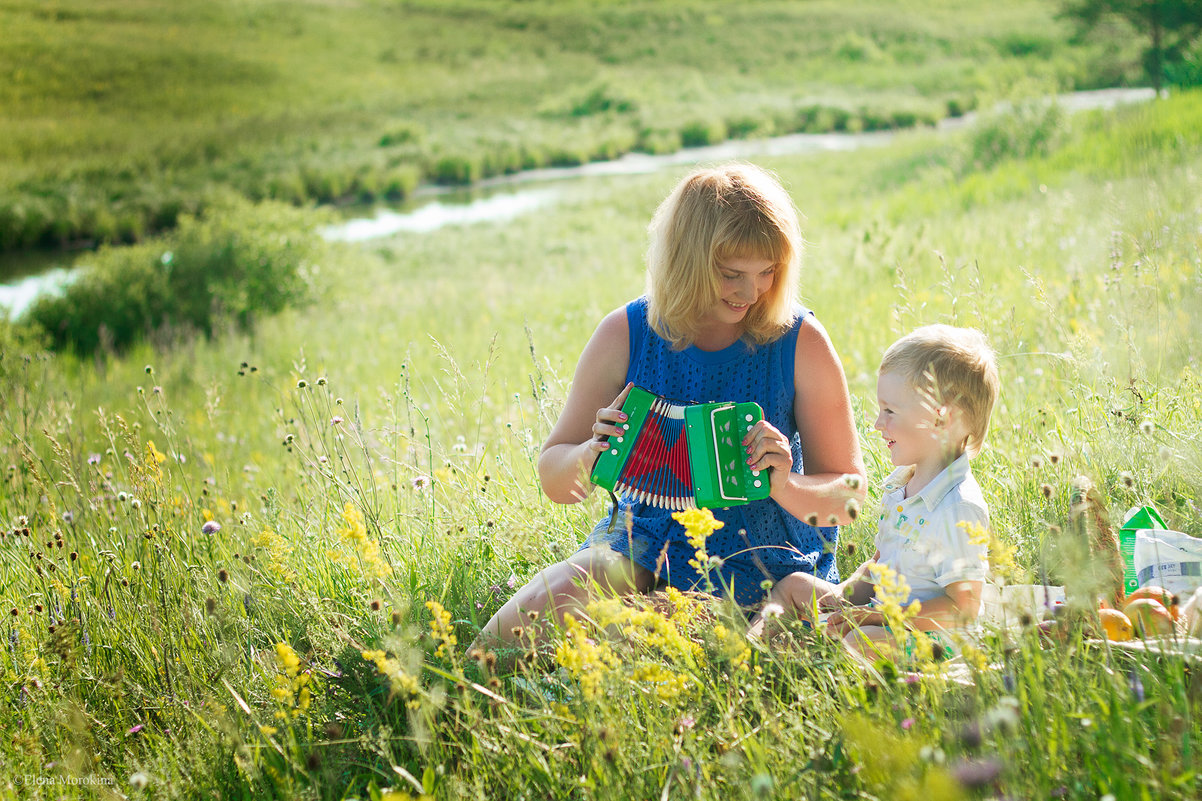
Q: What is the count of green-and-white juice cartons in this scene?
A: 1